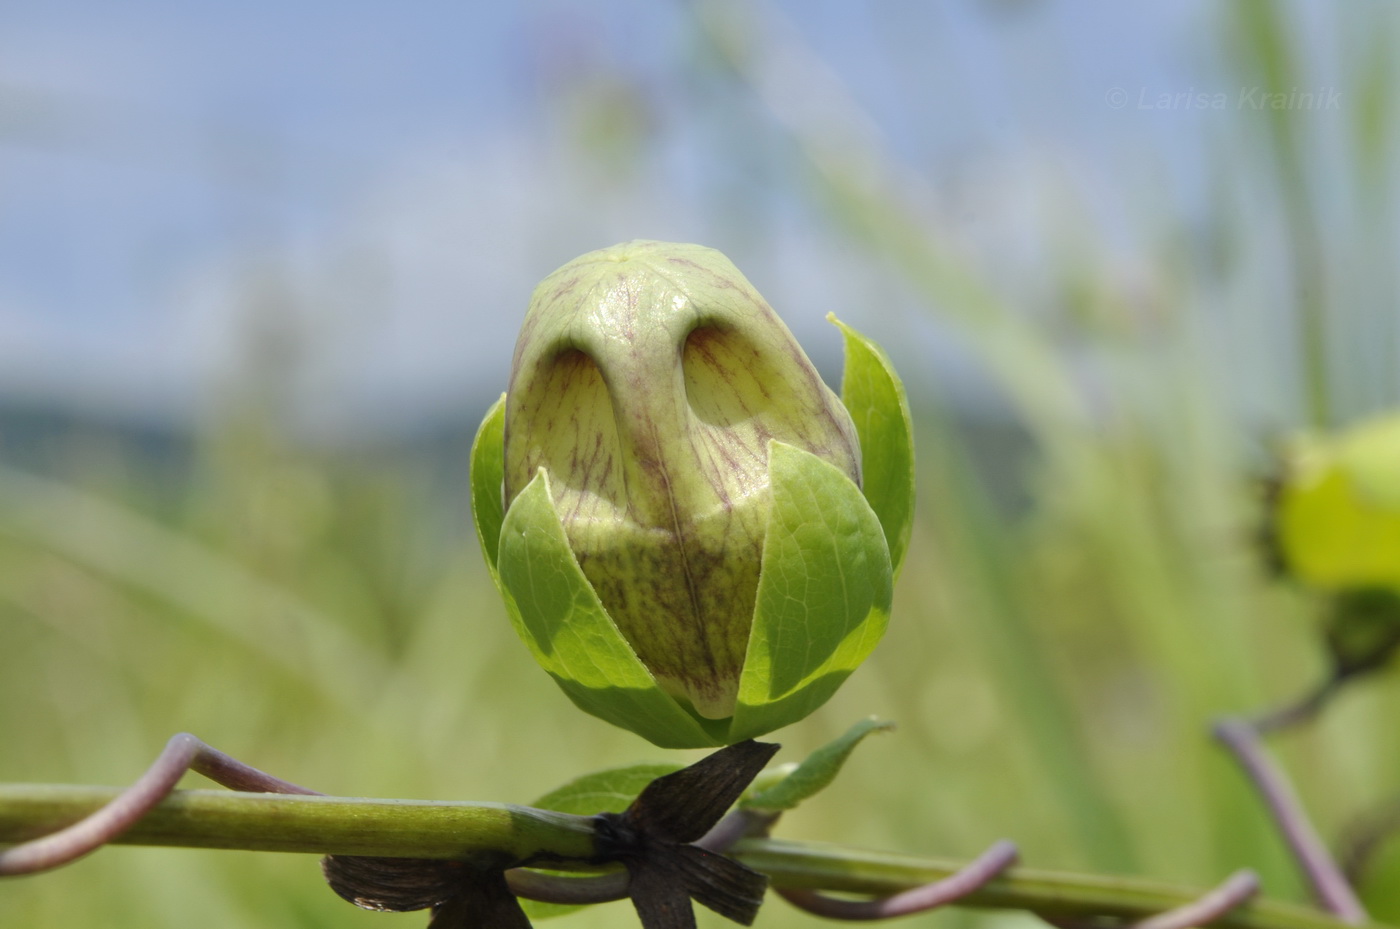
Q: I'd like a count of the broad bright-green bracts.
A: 4